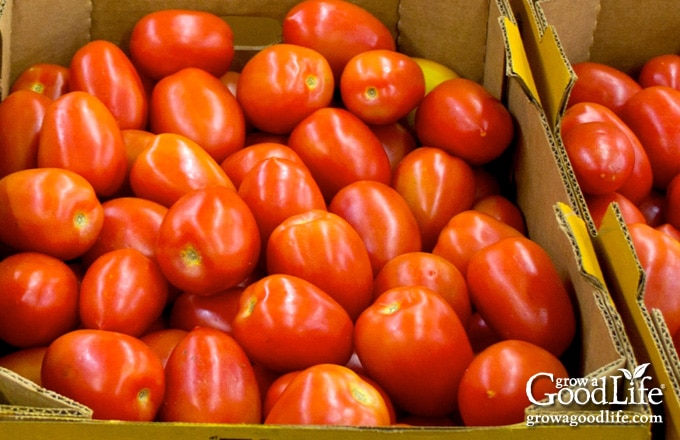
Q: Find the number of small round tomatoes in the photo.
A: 0